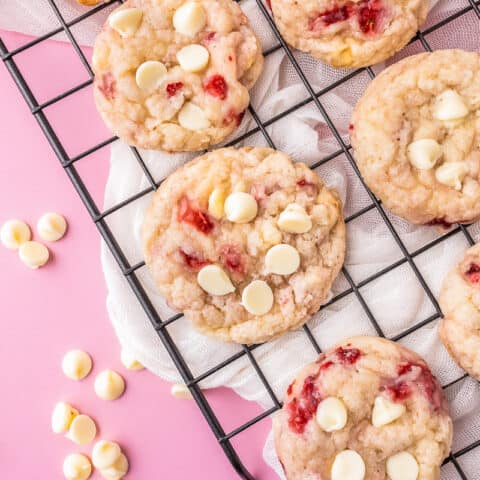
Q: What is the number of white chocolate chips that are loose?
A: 12